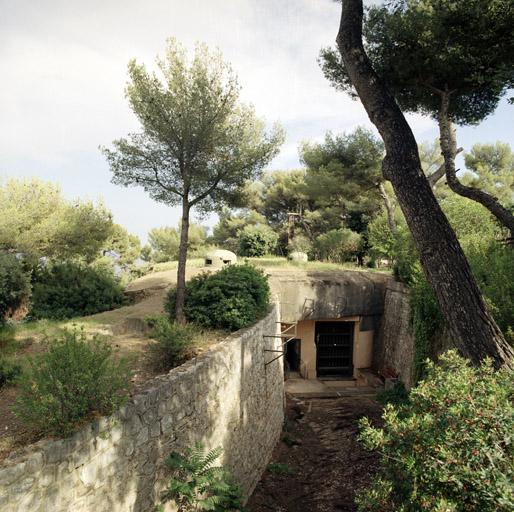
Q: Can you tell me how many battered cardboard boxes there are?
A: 0